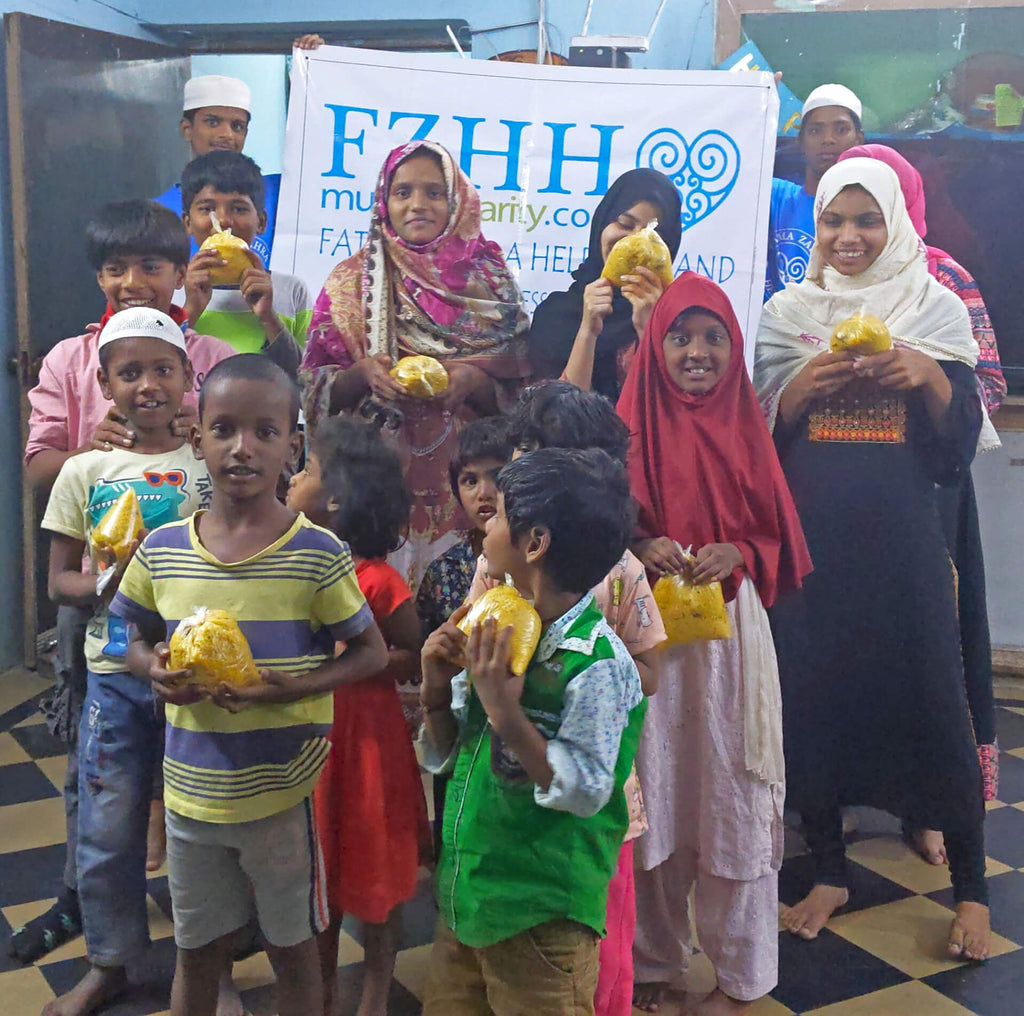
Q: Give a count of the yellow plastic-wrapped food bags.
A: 8